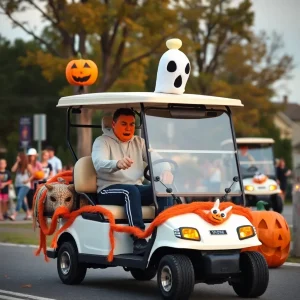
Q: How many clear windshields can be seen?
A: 2